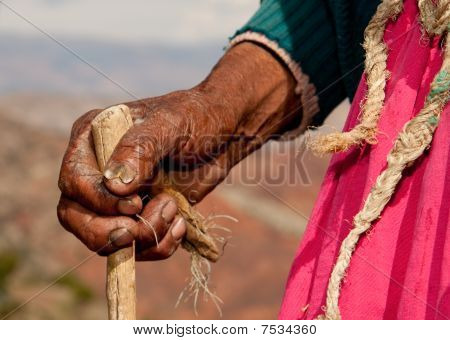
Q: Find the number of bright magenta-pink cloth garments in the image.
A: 1